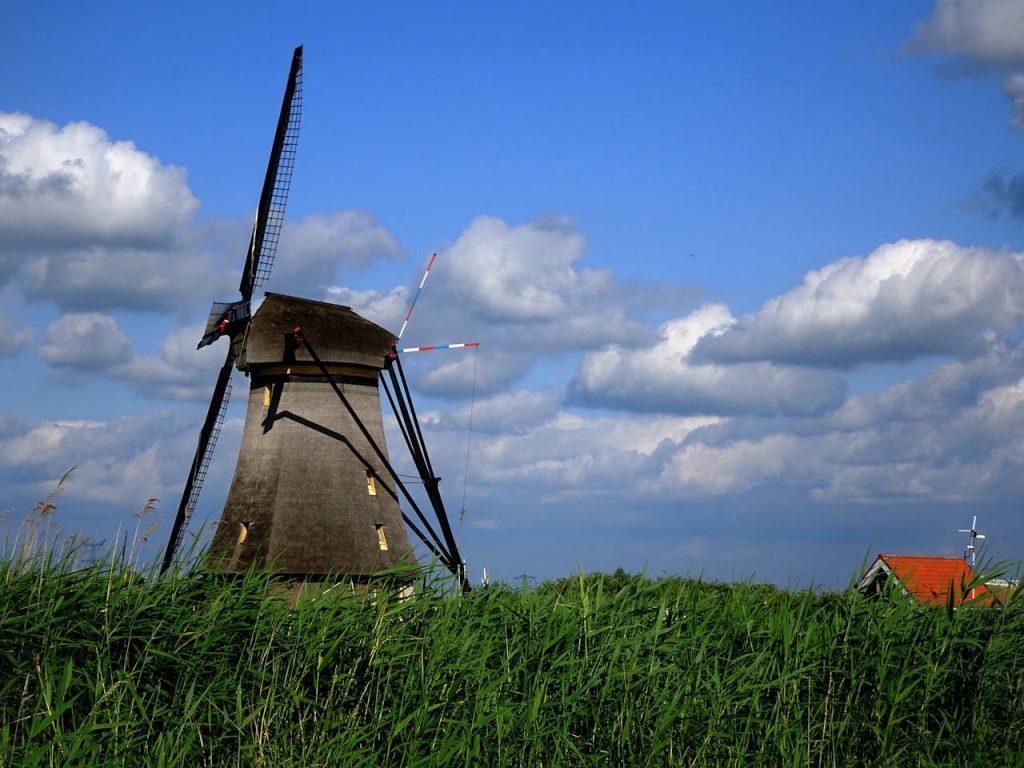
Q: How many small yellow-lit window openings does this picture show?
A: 4